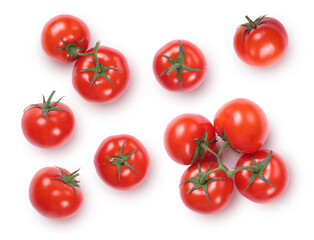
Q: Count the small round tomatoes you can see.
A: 11